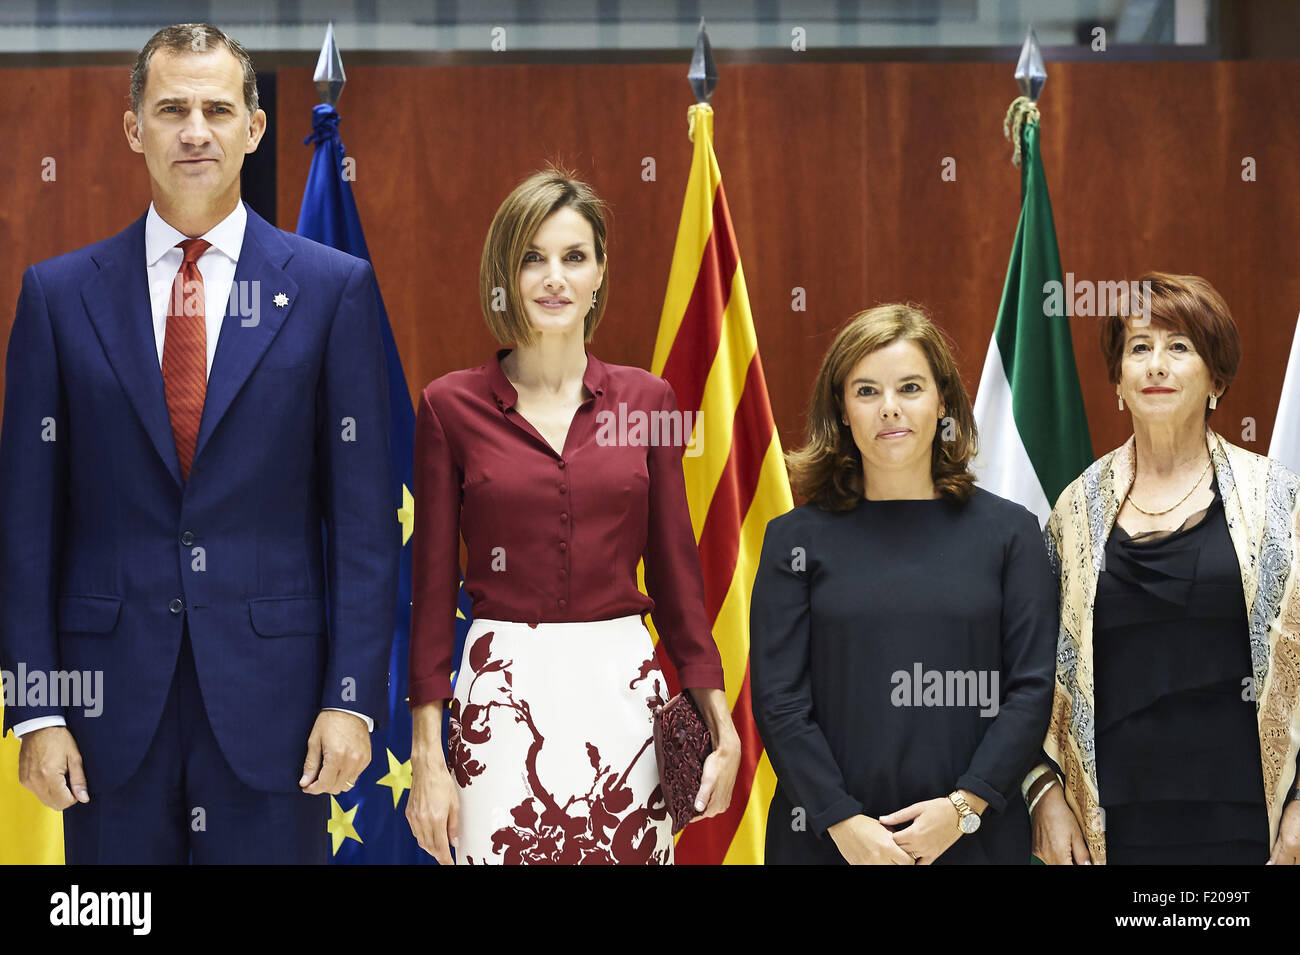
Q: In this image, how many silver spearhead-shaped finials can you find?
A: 3